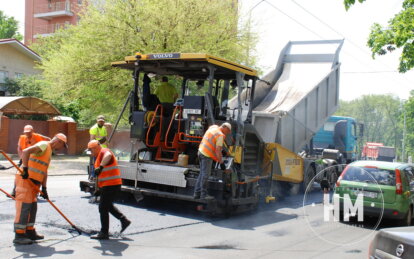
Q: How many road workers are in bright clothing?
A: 6